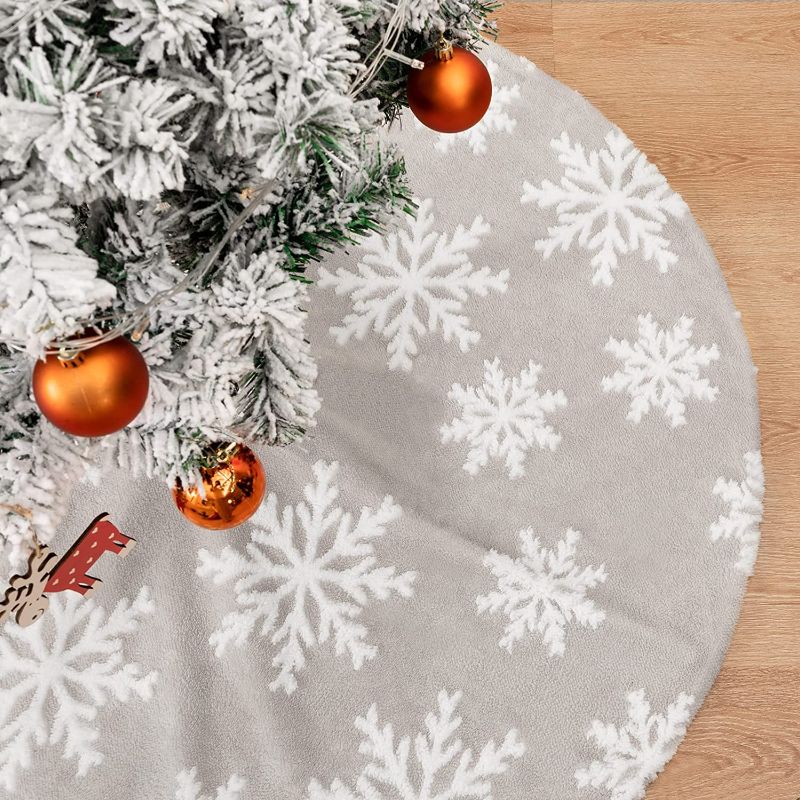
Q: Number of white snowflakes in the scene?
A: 12